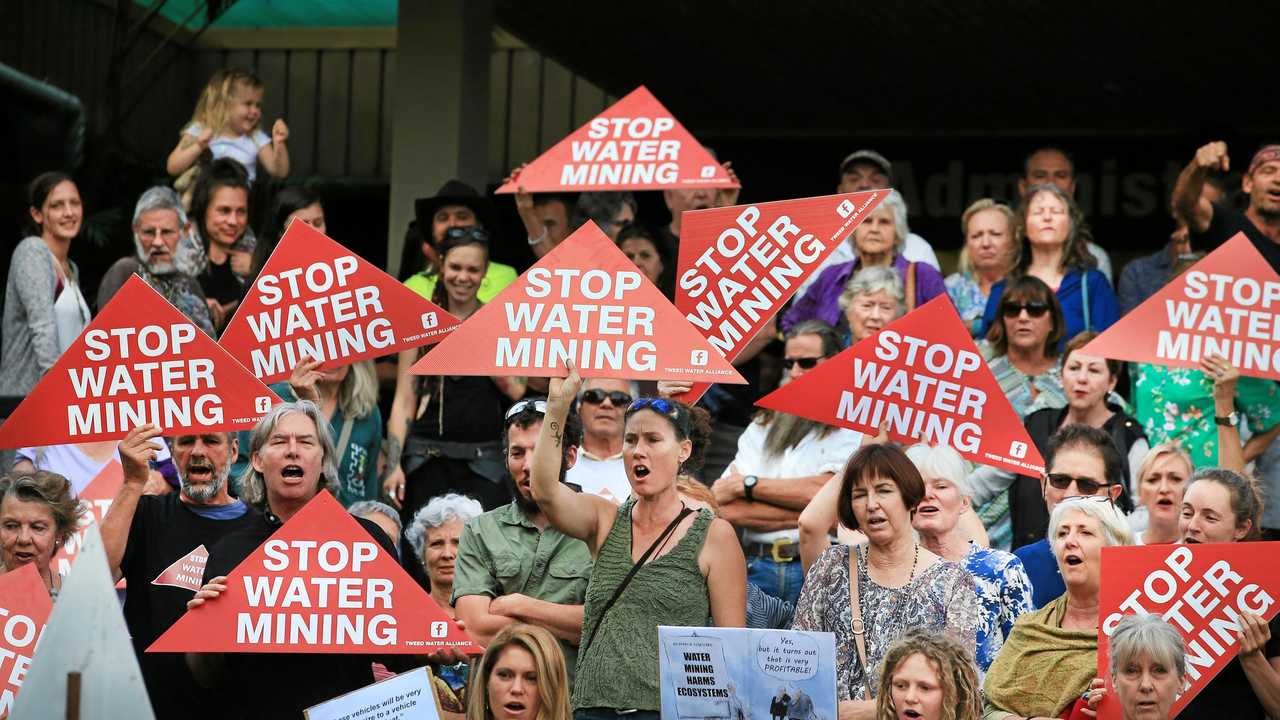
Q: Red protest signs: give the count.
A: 11